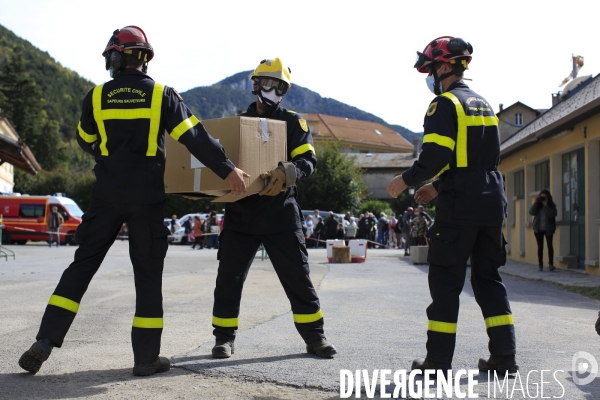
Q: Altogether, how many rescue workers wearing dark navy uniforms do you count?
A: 3